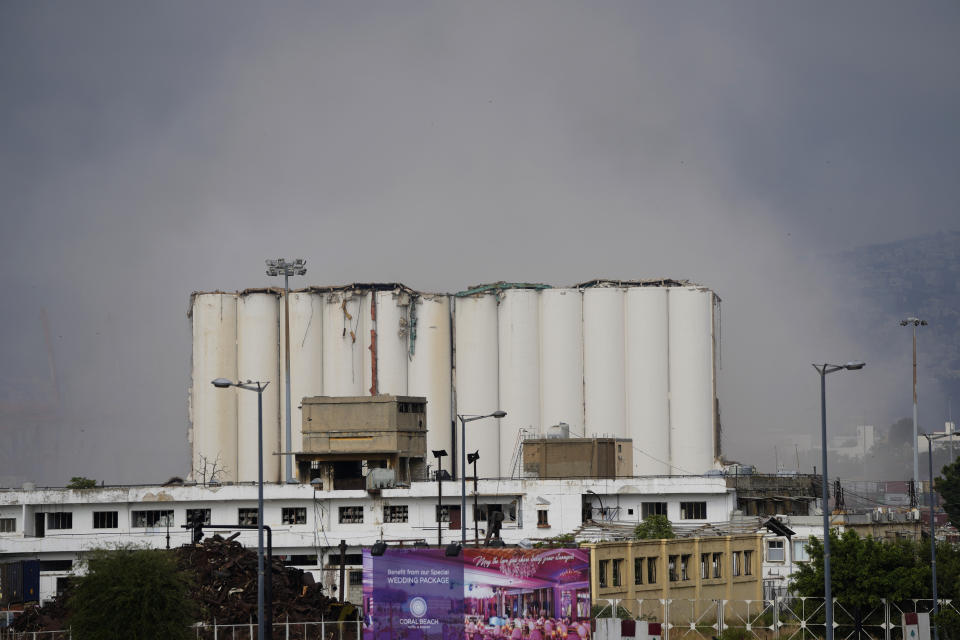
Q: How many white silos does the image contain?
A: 12